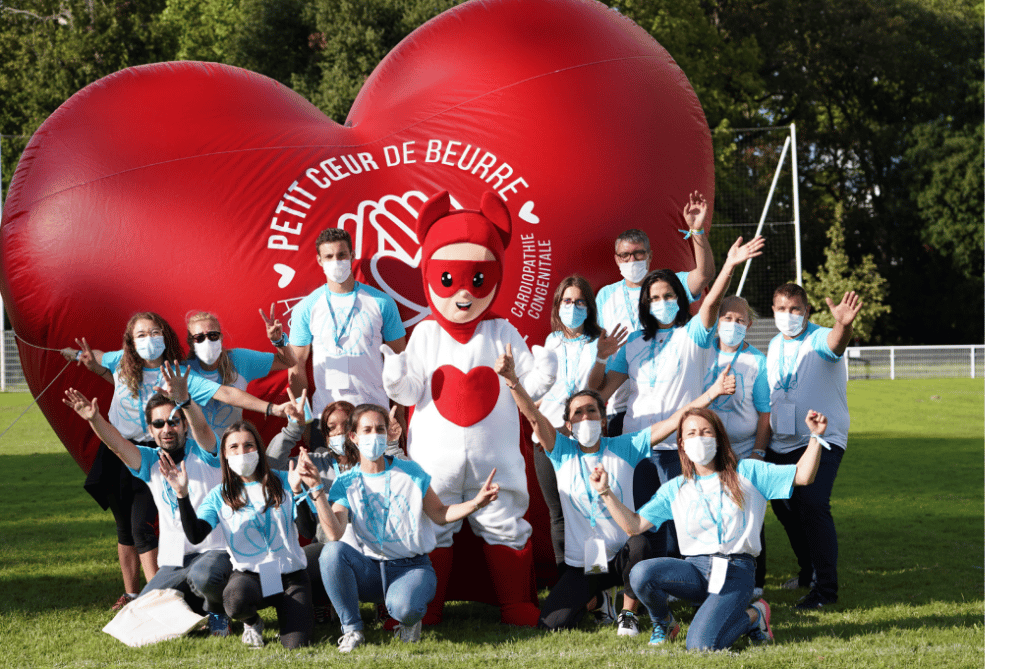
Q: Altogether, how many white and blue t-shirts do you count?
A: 13